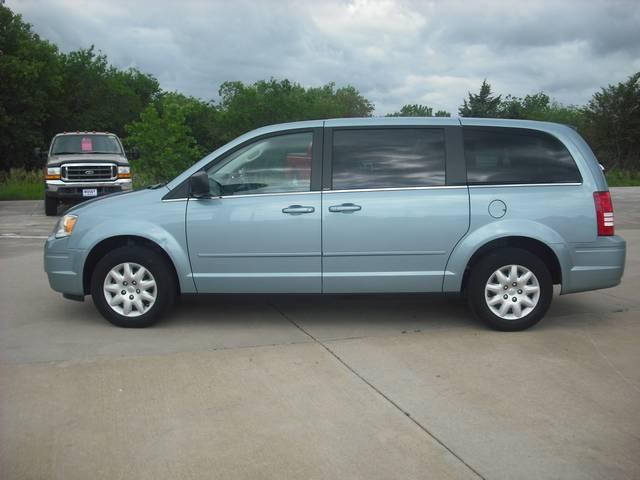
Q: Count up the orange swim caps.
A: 0